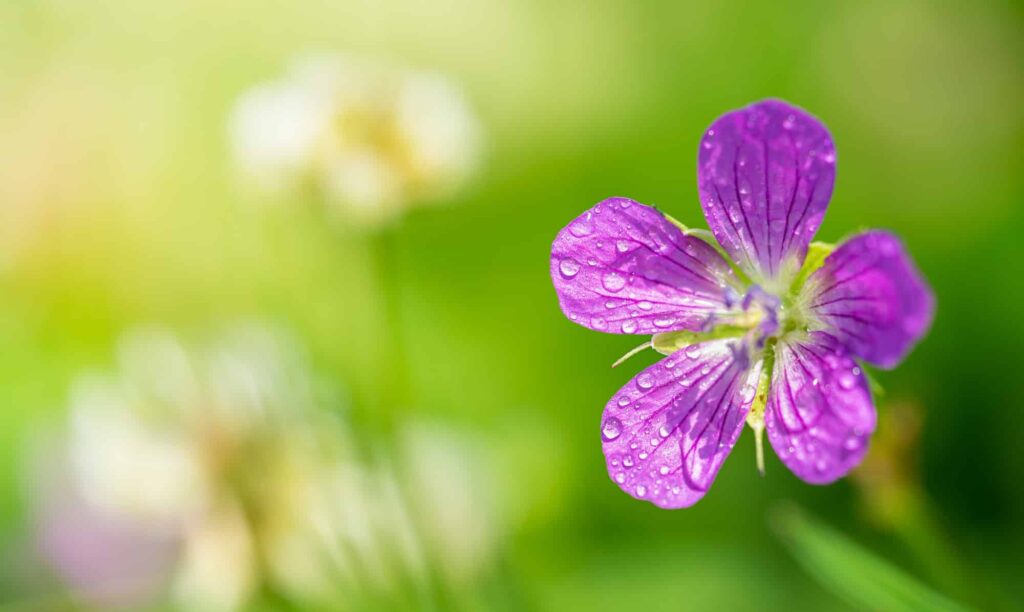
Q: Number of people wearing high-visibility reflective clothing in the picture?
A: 0